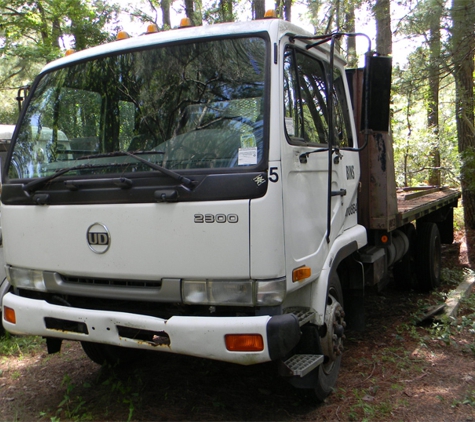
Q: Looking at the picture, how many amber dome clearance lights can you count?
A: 5